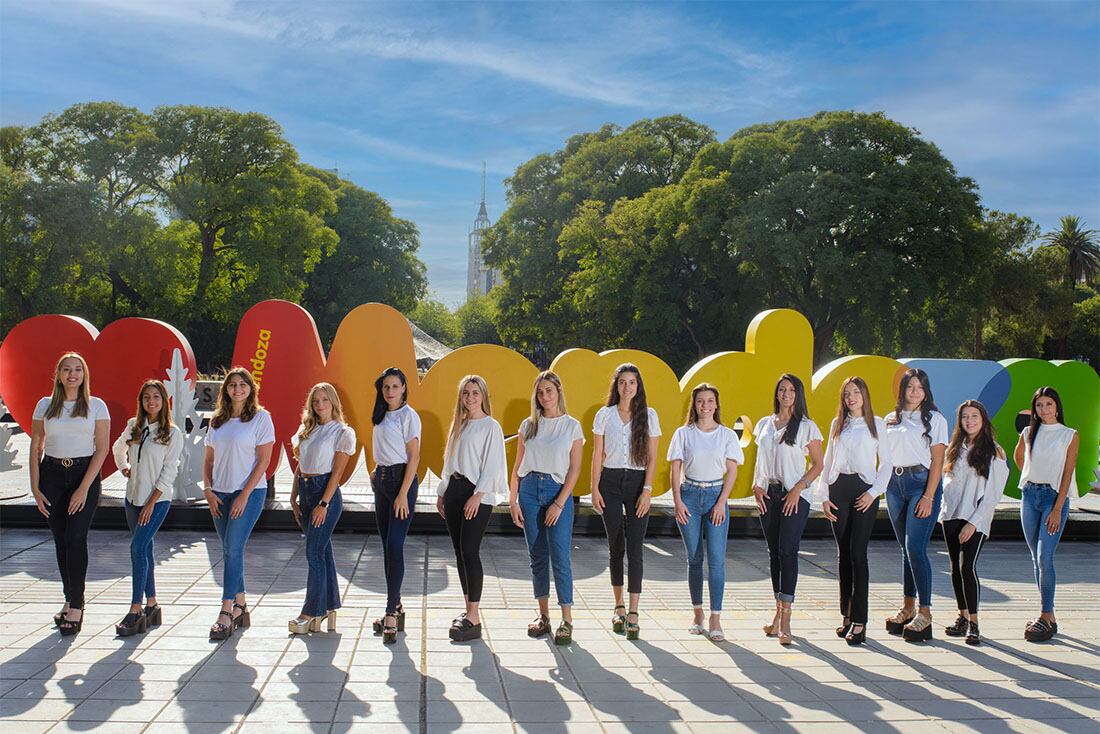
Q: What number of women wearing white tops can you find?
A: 14